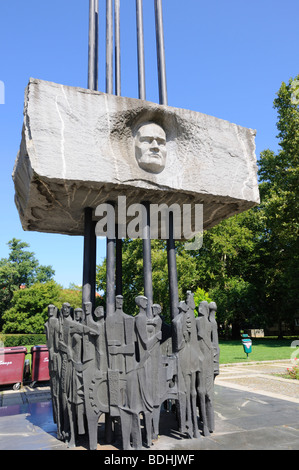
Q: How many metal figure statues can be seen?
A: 12